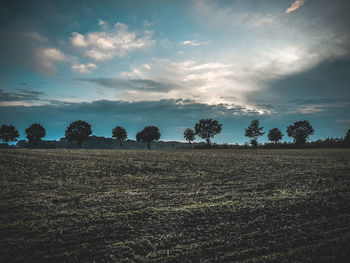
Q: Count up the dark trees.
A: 10